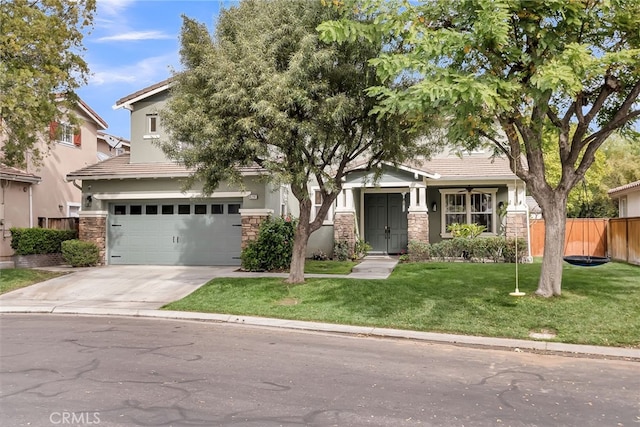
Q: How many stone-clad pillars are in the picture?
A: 5